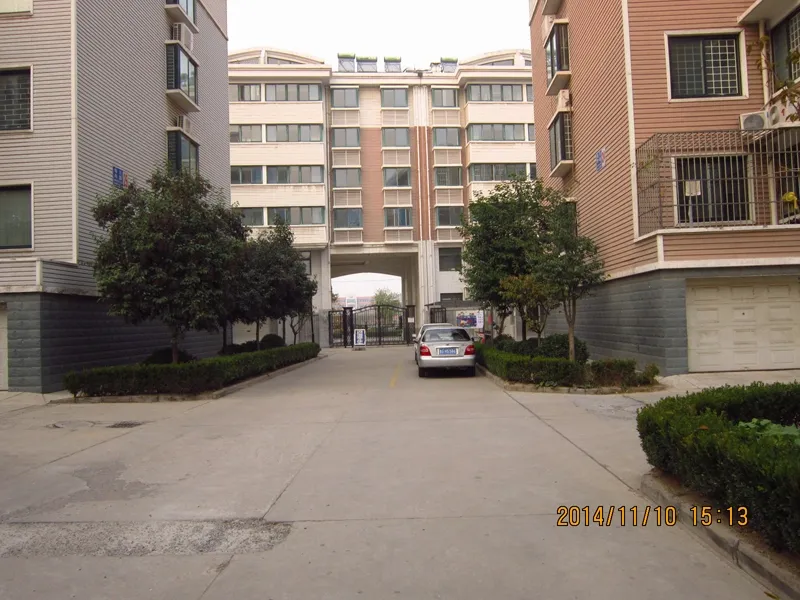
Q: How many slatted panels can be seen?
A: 12